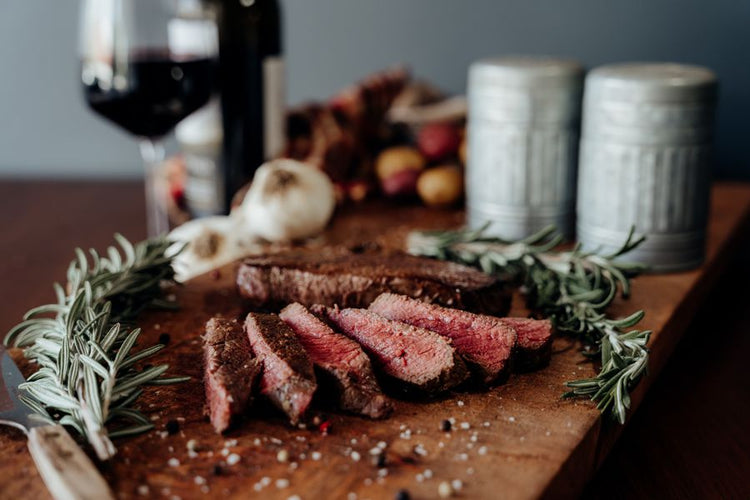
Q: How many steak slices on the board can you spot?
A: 6